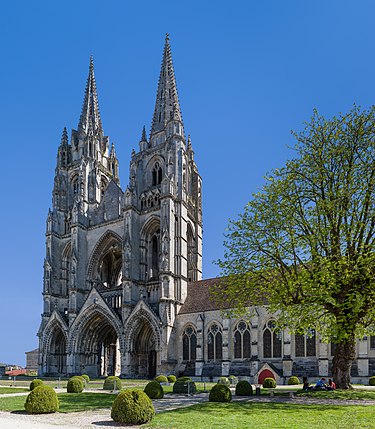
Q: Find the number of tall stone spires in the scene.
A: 2